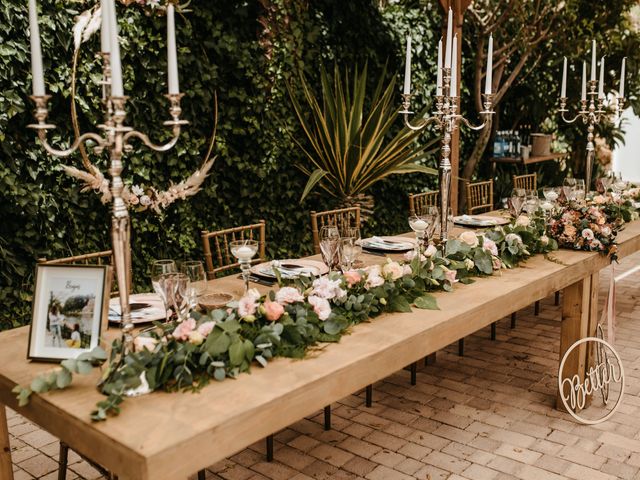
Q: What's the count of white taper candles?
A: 14